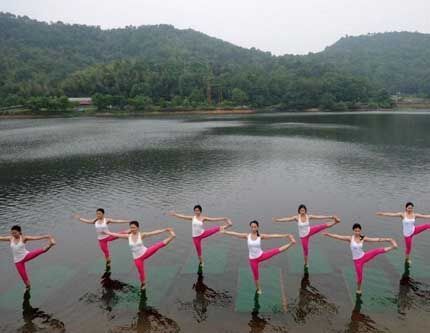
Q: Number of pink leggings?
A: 8